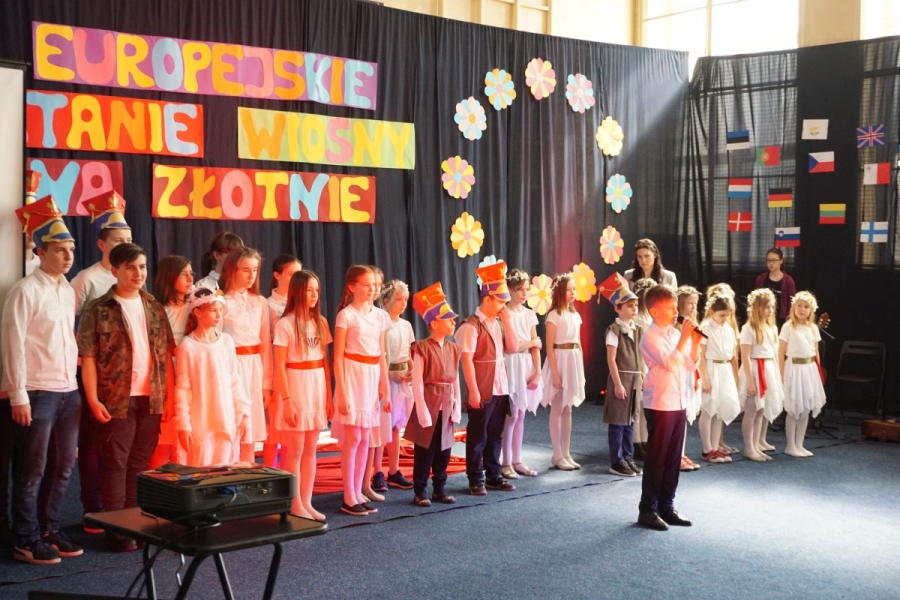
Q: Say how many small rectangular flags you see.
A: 12